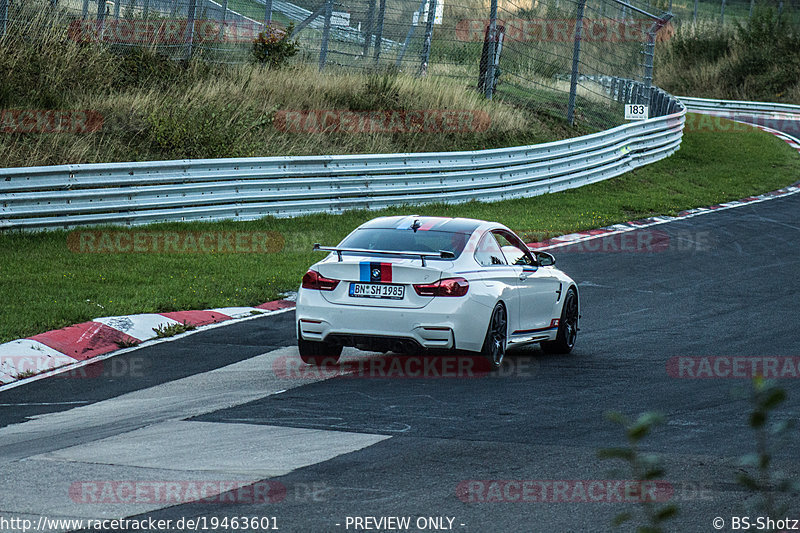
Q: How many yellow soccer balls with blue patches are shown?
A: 0